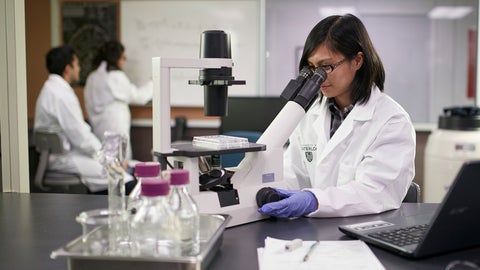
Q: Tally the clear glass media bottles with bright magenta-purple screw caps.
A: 3